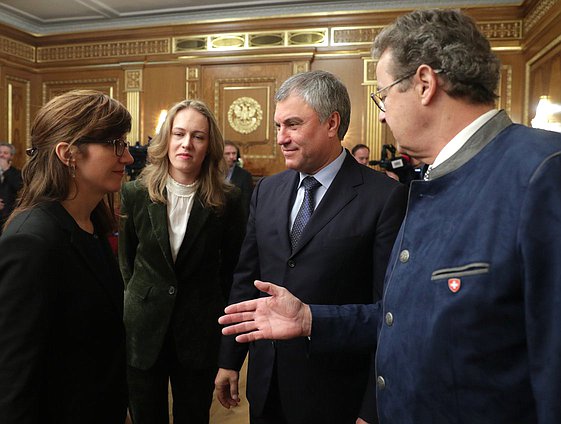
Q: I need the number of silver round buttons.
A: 3